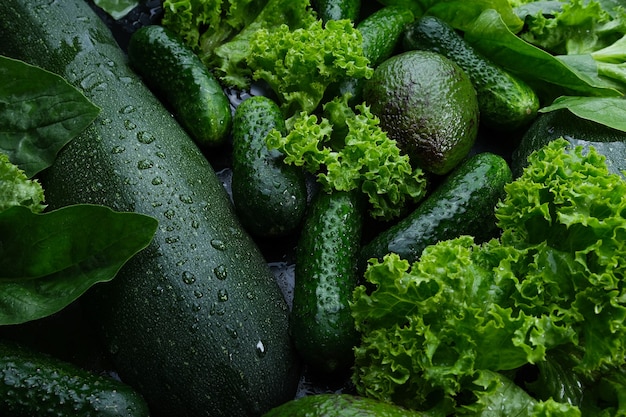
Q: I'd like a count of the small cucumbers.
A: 8